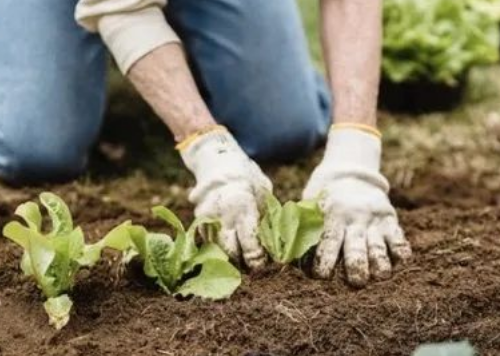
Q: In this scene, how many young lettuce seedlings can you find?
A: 3